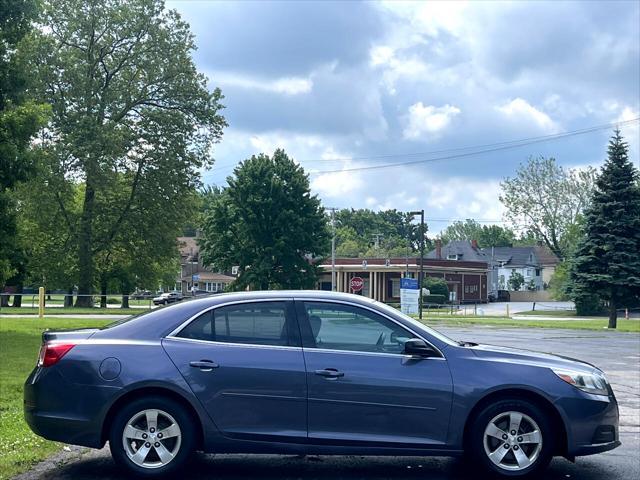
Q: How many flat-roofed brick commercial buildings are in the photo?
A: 1